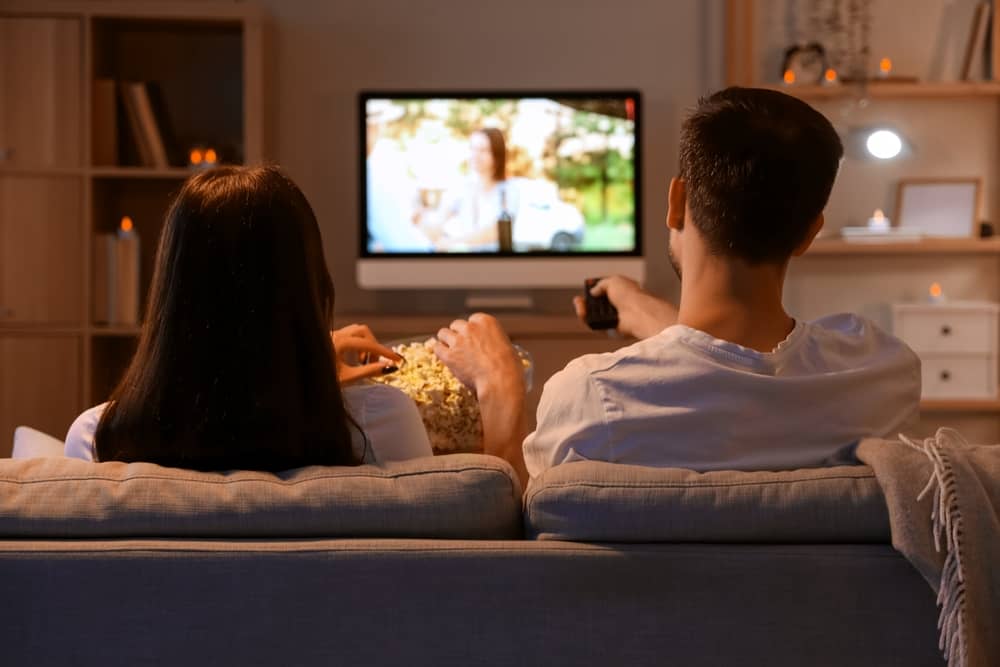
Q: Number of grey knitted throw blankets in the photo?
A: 1